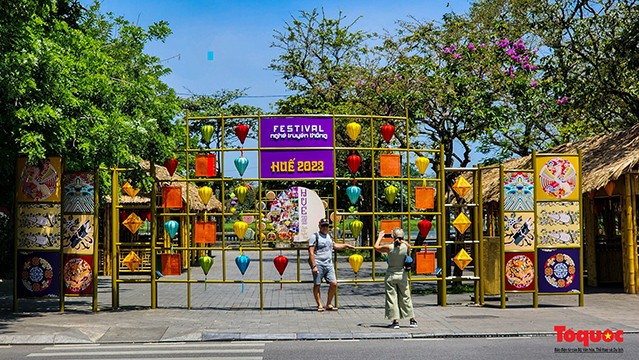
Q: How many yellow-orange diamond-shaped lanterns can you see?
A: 6